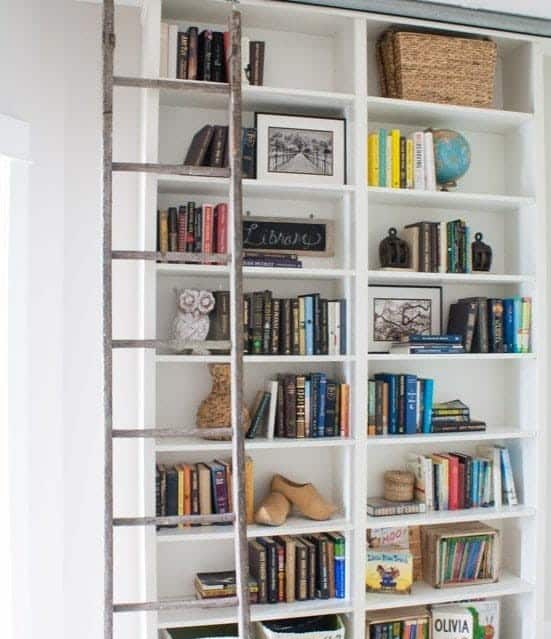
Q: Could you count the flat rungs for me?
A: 7